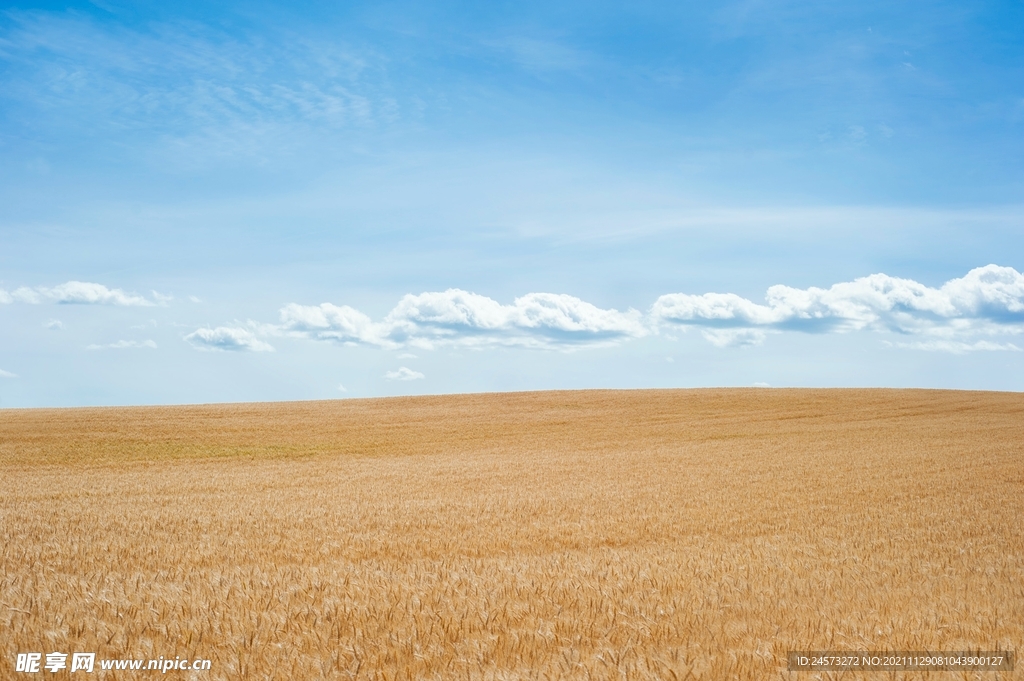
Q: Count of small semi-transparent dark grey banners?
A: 1